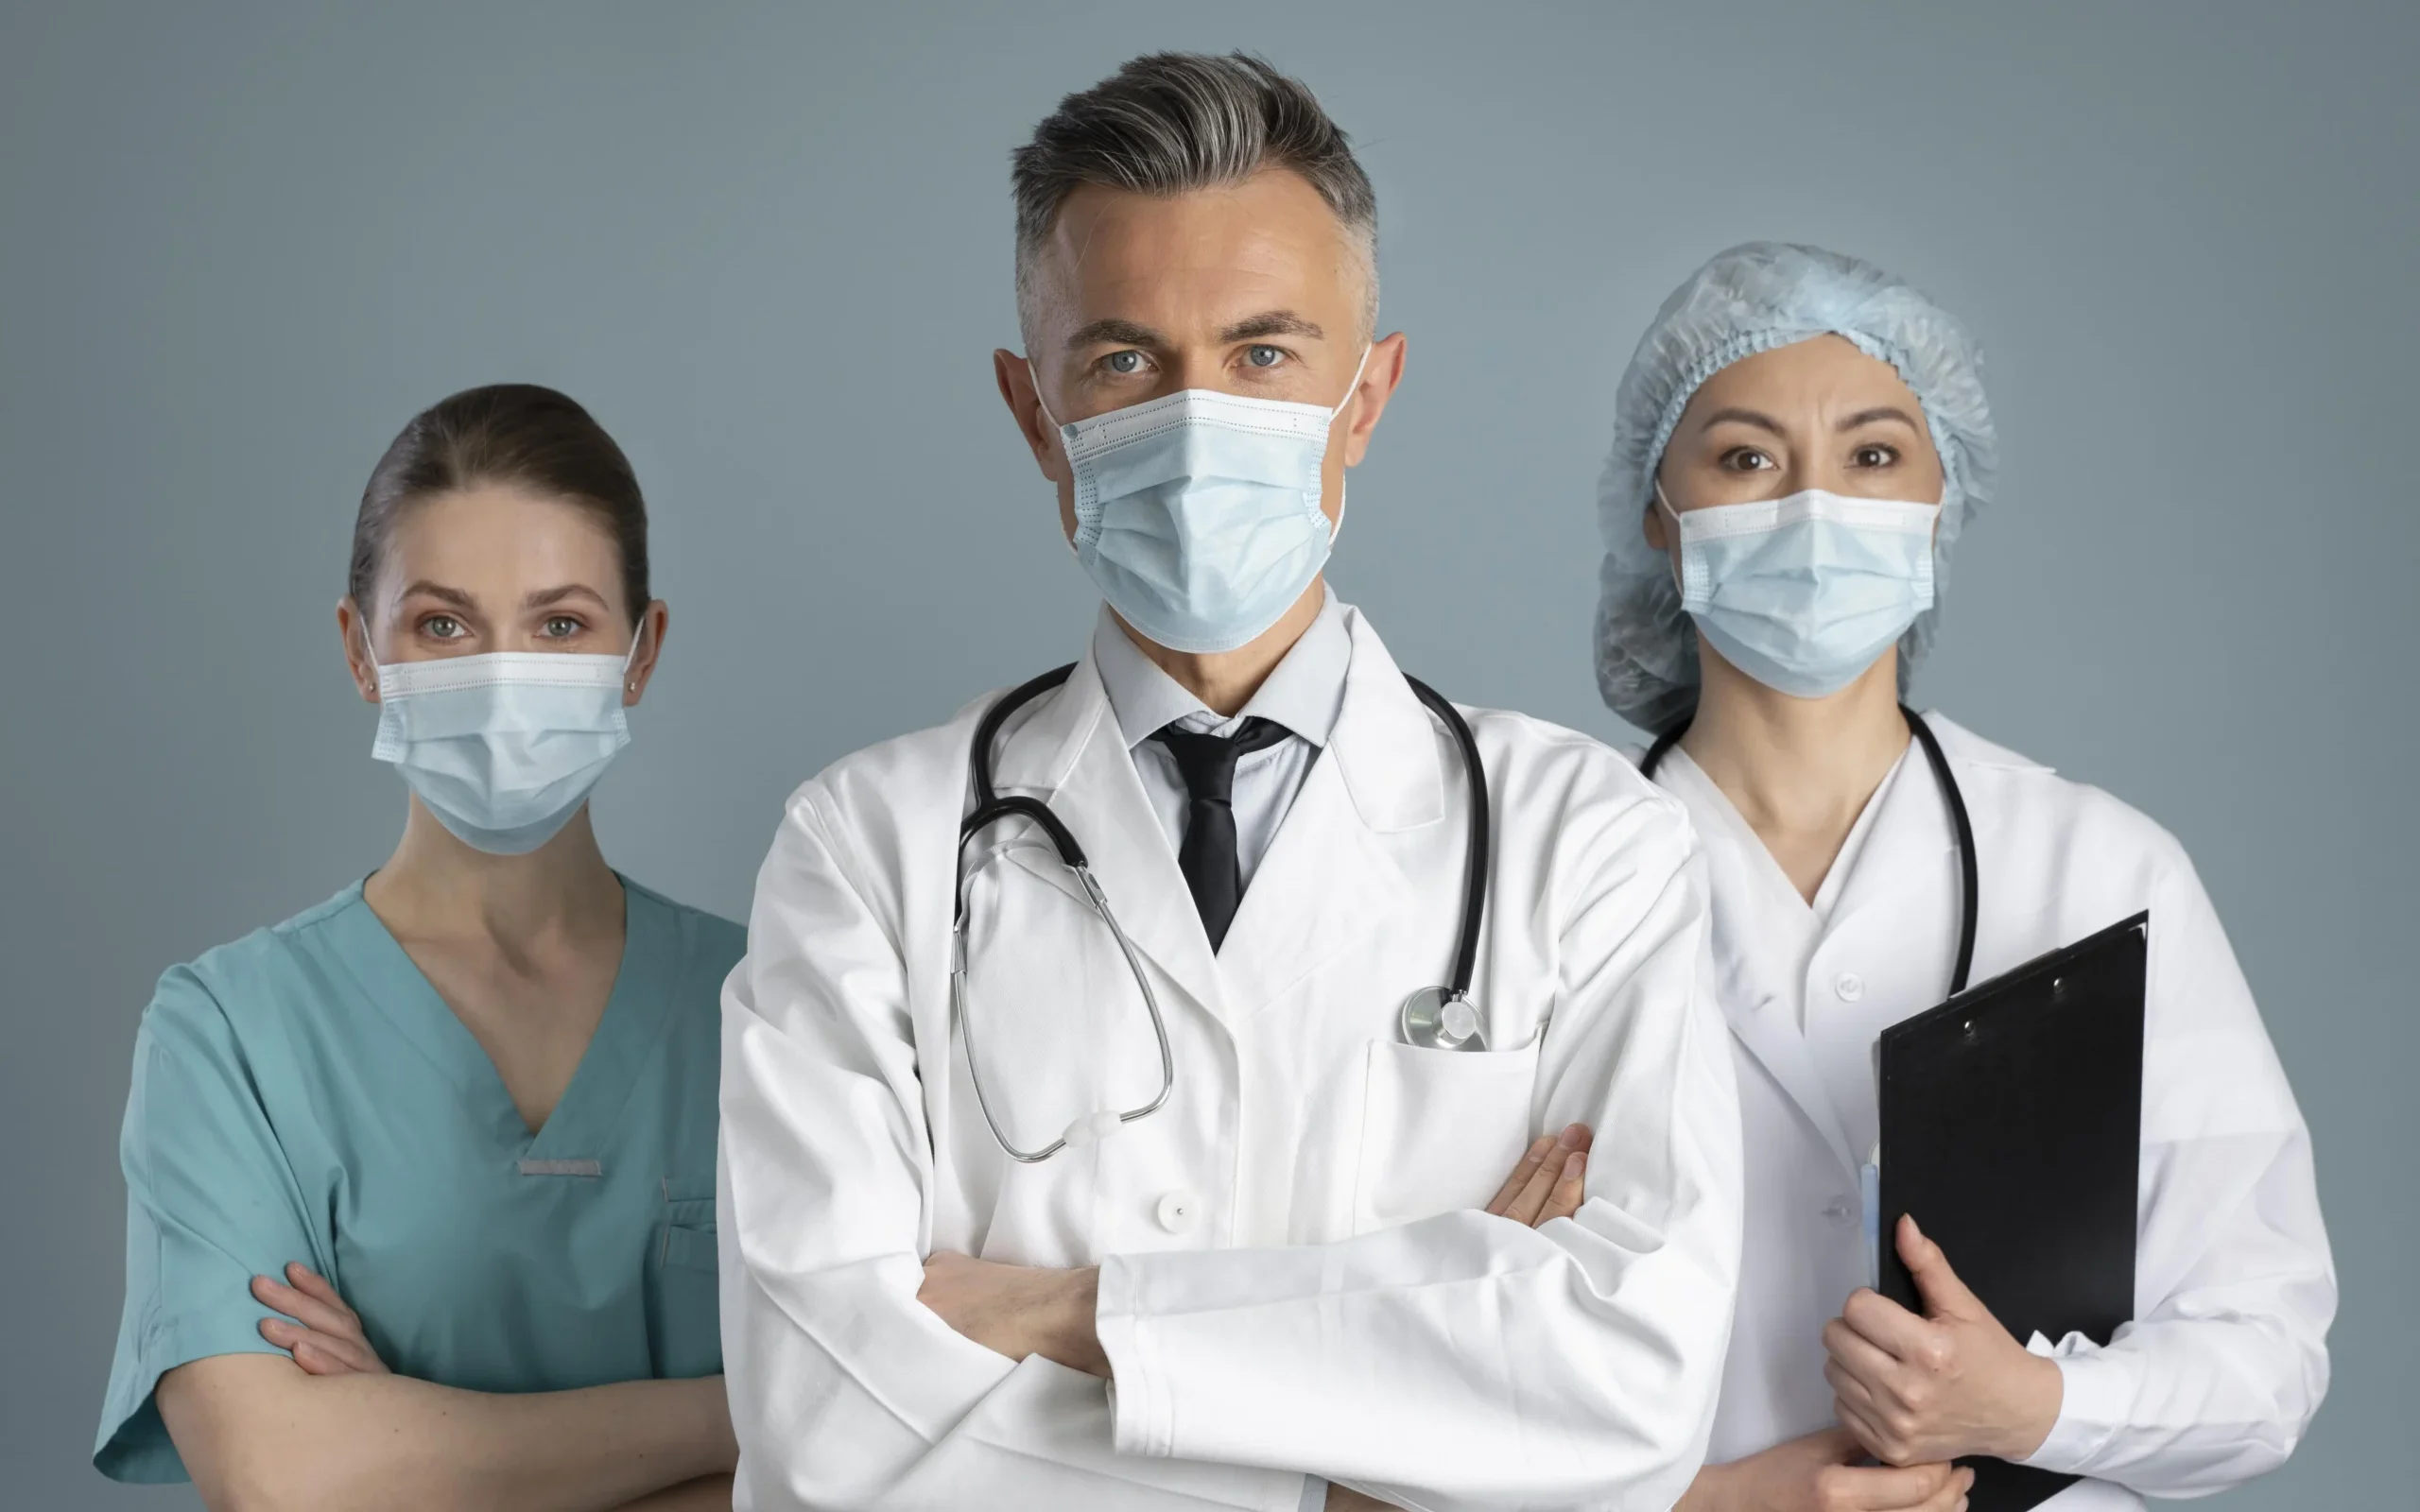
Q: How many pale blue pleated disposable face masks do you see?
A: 3